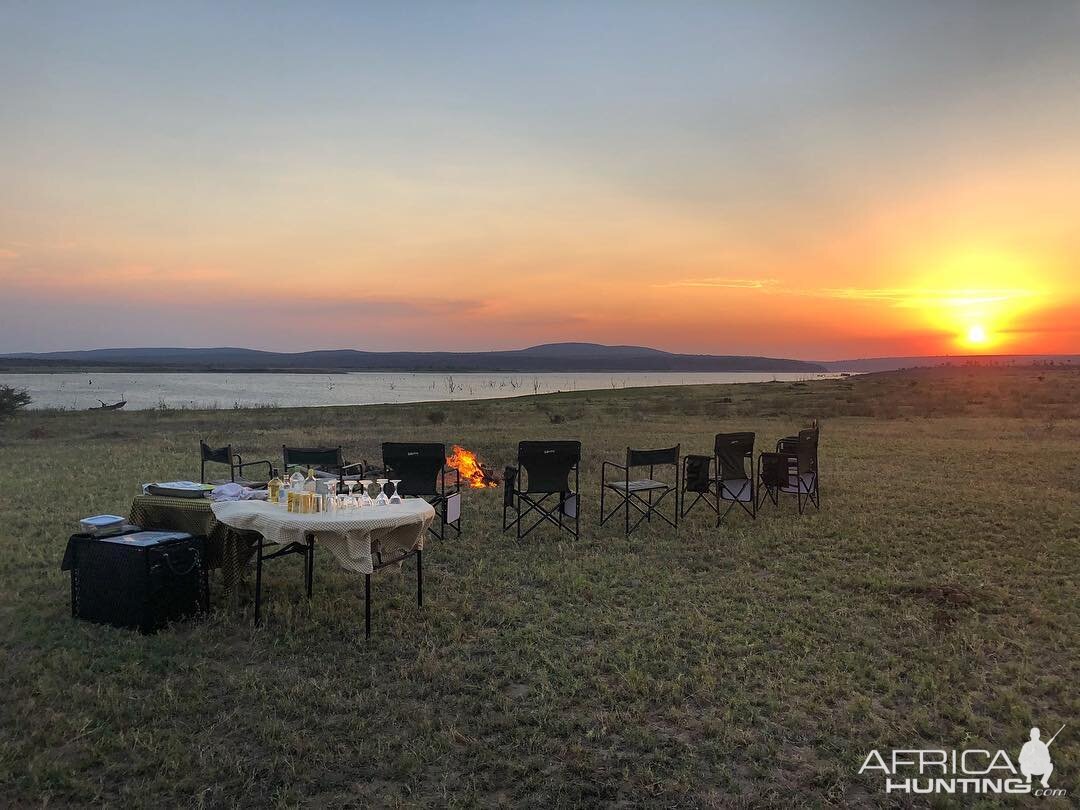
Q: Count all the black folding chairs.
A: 8